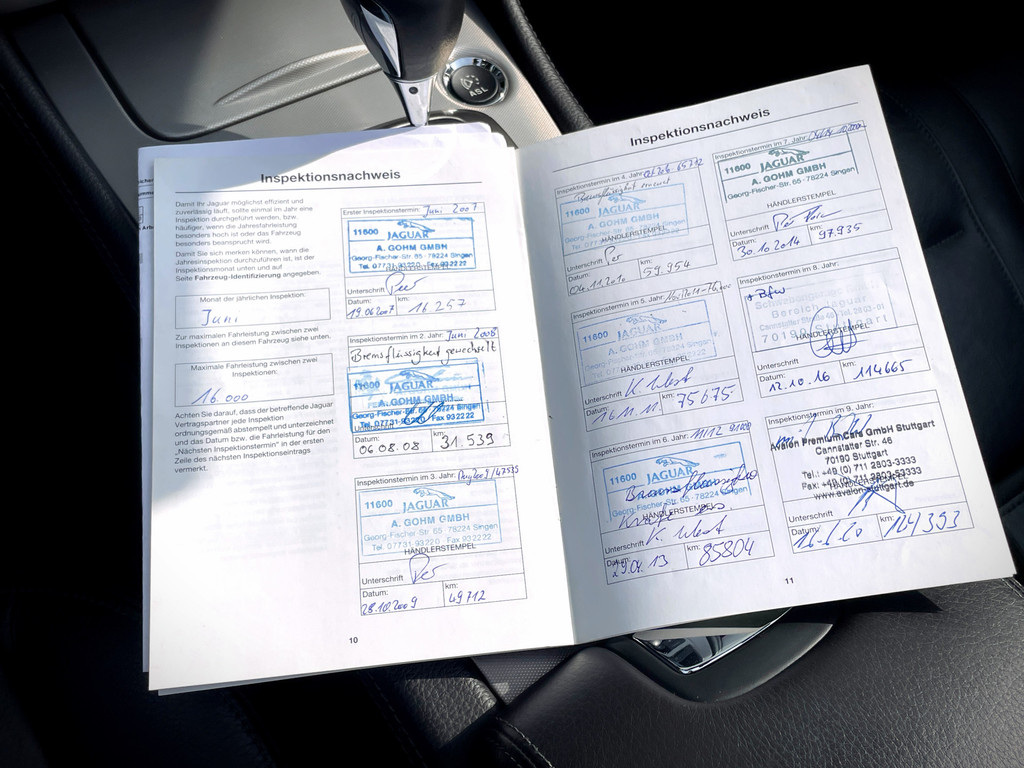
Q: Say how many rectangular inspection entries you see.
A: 9